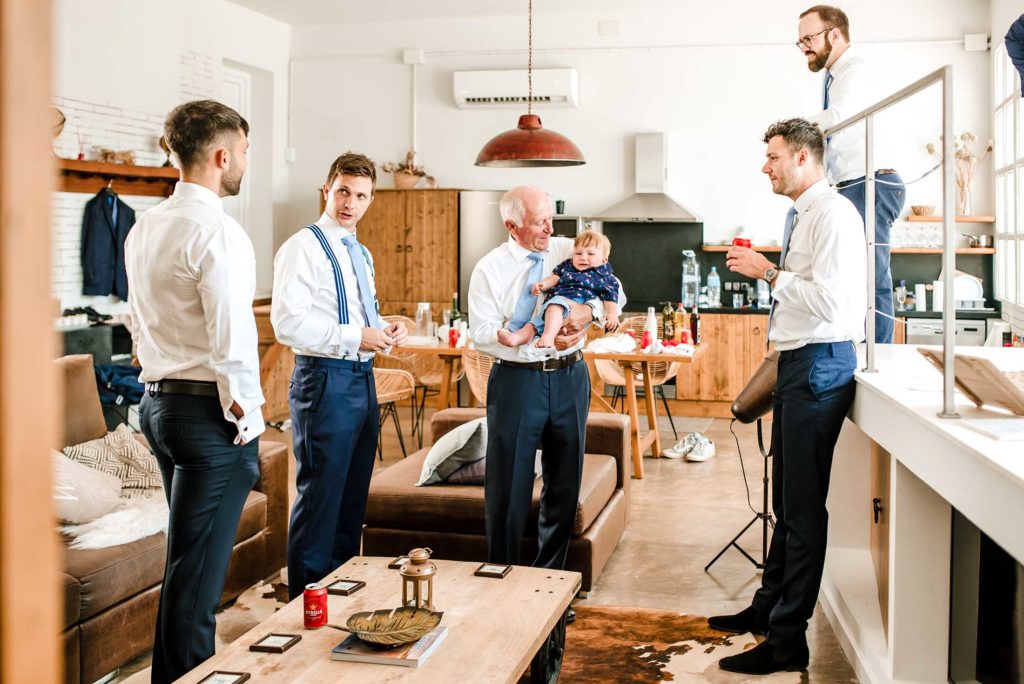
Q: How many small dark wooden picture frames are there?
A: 5